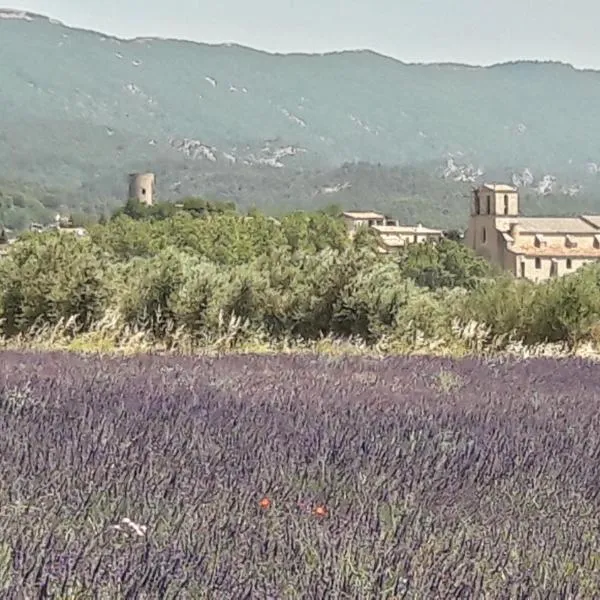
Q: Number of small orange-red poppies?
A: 2